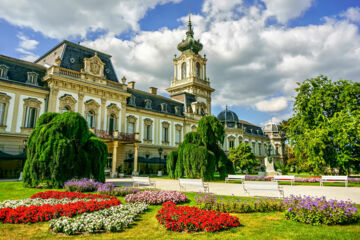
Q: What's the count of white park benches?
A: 6